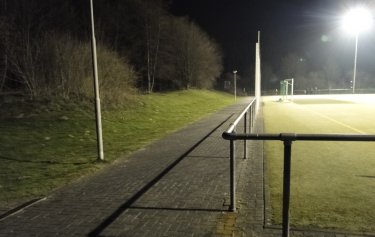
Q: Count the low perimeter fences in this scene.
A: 1